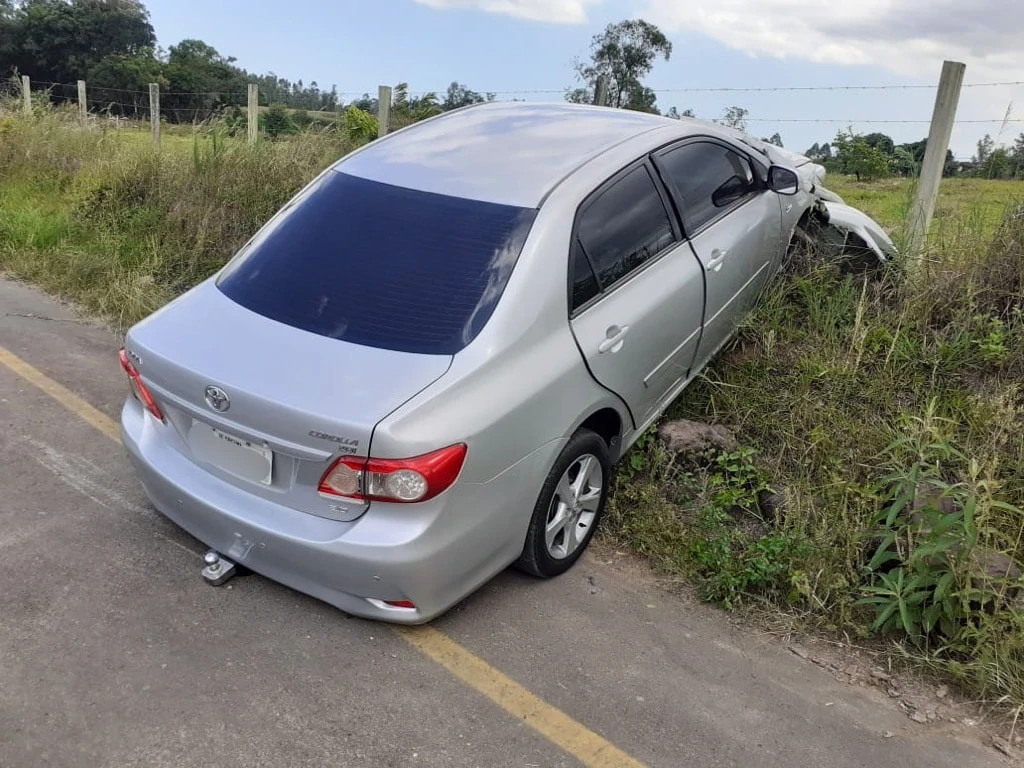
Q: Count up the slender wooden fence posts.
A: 7